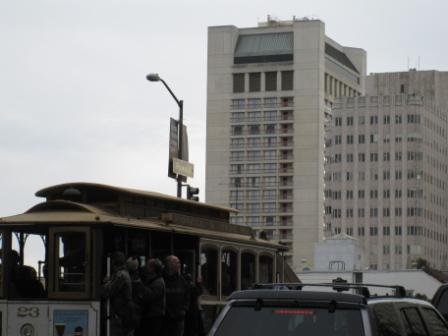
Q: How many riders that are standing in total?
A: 4